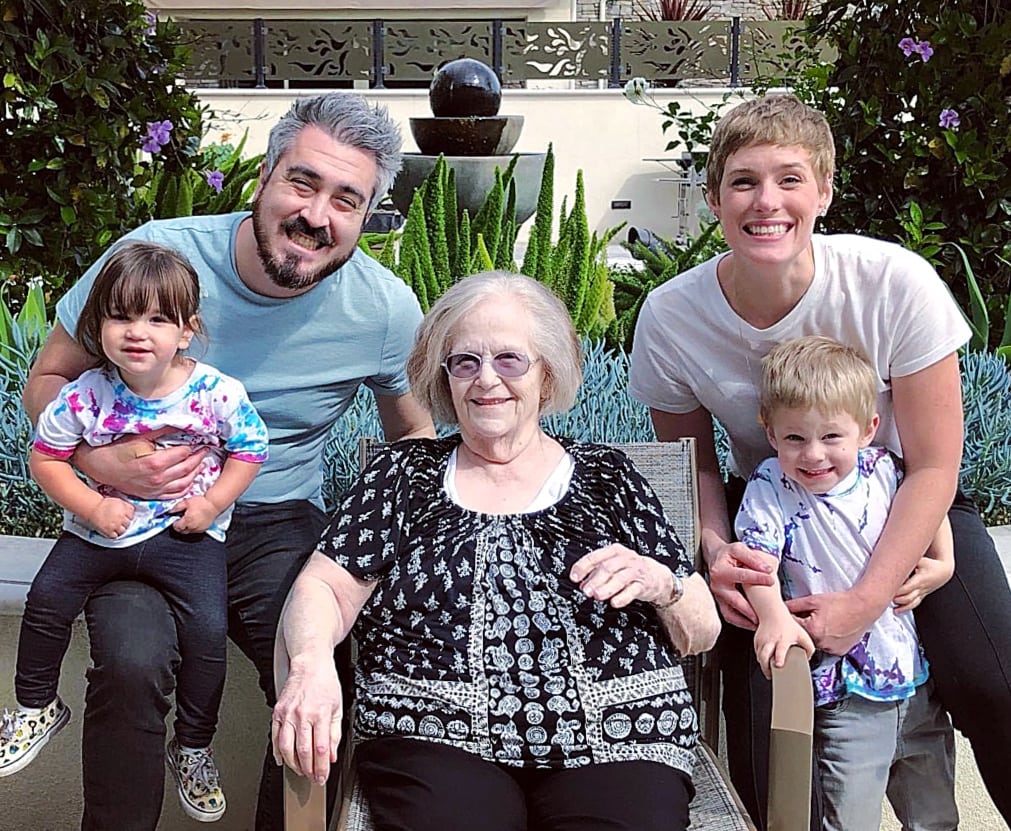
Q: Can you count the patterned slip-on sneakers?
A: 2